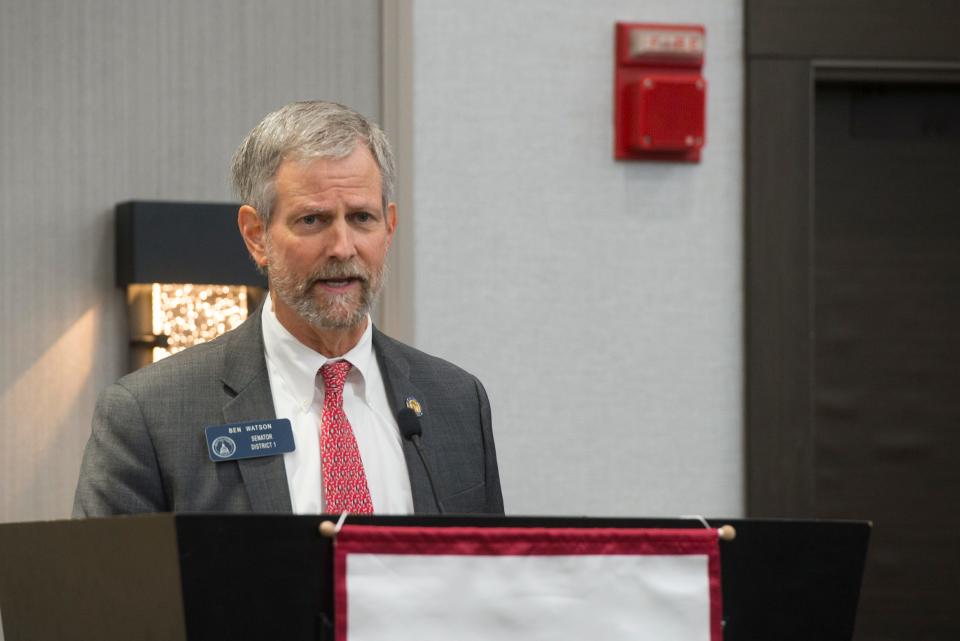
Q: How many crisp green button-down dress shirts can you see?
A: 0